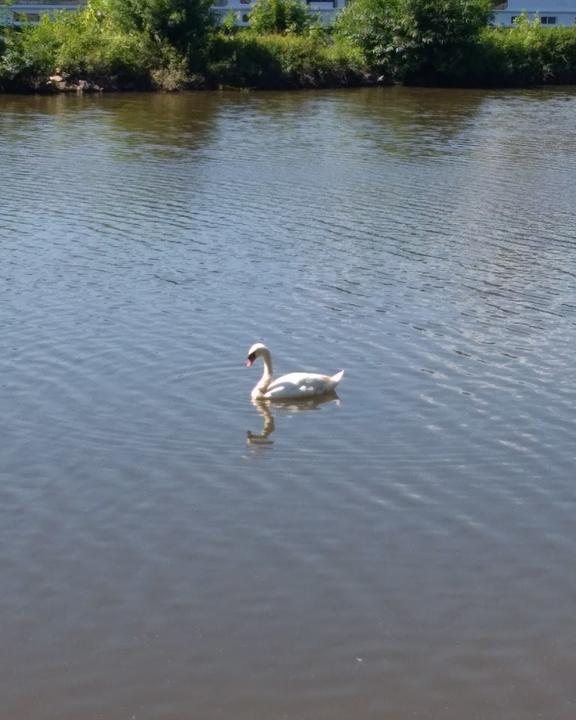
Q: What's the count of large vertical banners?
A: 0